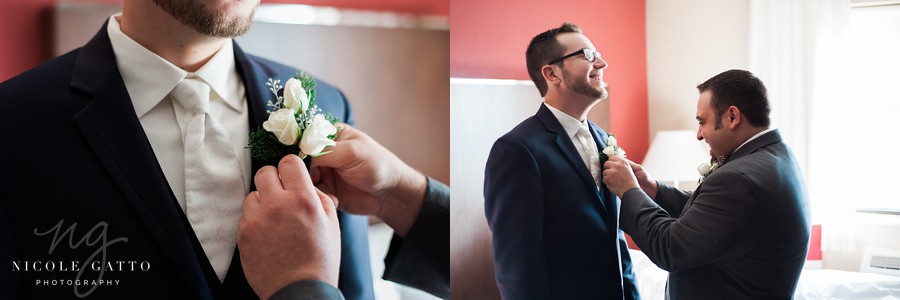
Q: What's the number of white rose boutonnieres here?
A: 3